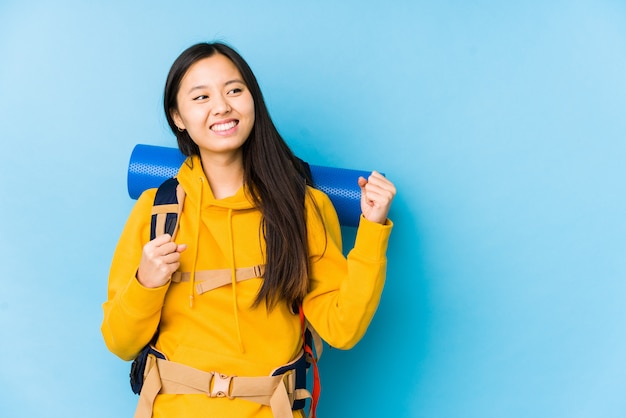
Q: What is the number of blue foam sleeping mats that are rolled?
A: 1